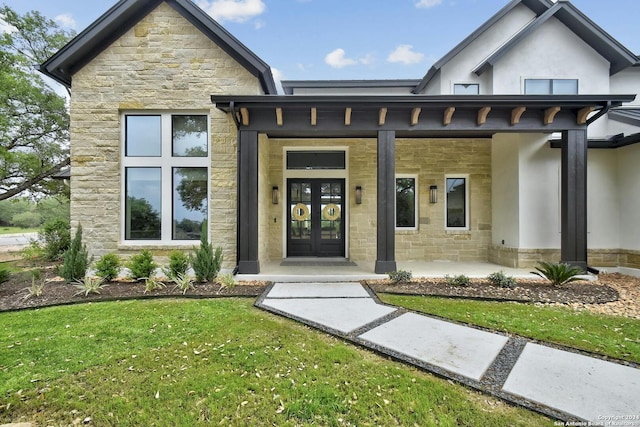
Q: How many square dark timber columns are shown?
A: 3